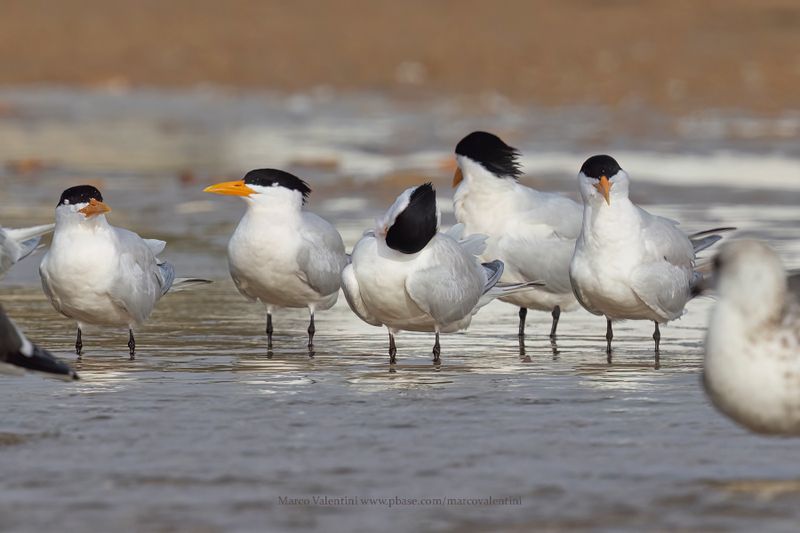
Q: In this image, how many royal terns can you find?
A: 5